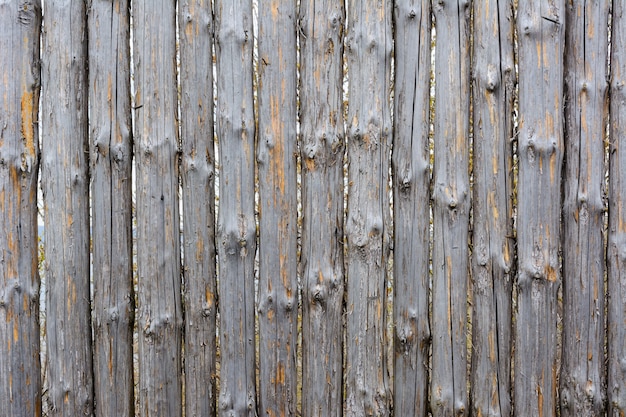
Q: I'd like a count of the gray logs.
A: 15